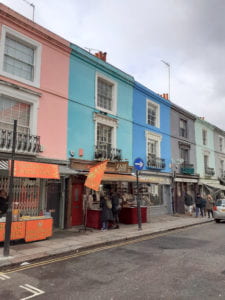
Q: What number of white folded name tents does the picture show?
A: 0